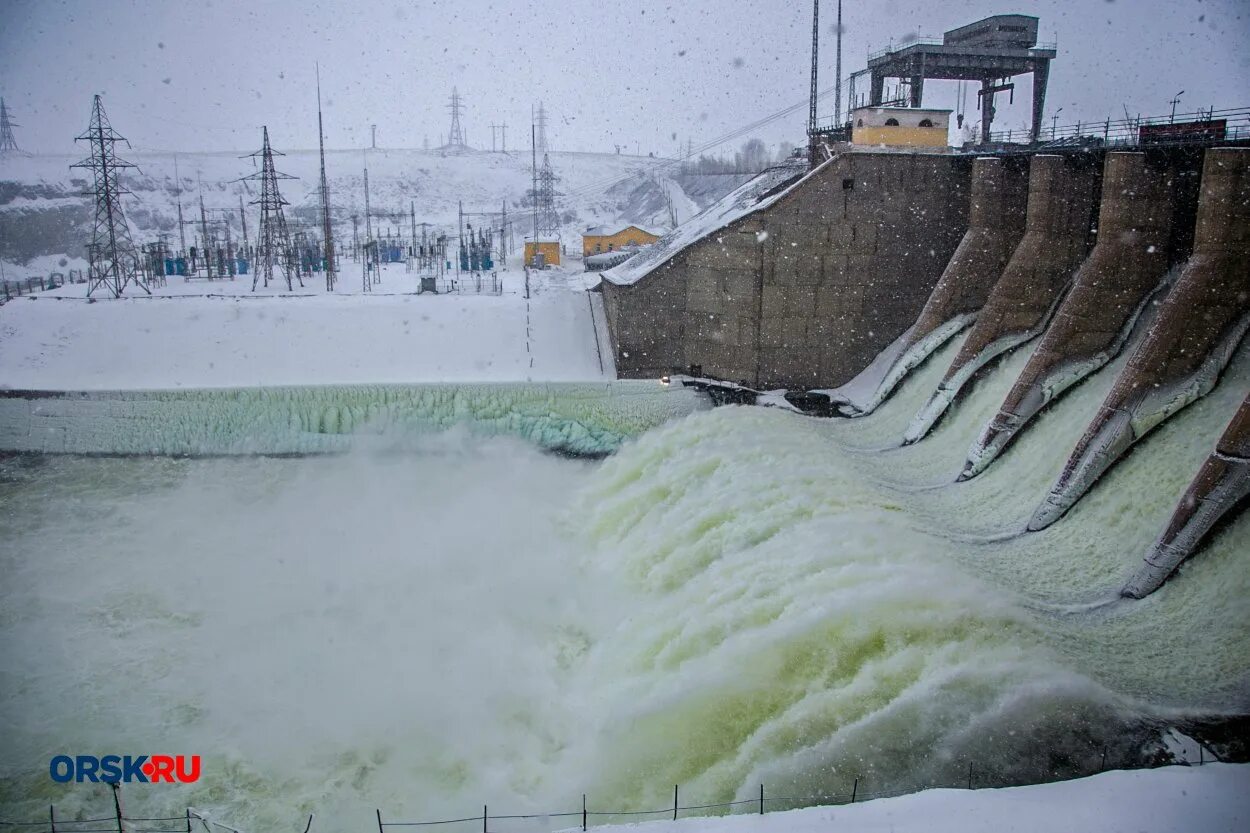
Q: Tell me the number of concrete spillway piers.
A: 5